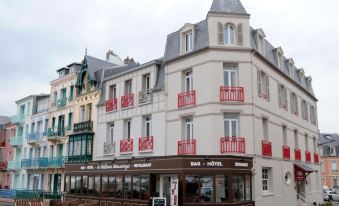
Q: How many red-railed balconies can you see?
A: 13